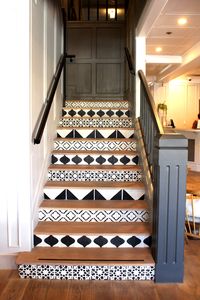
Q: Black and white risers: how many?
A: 11